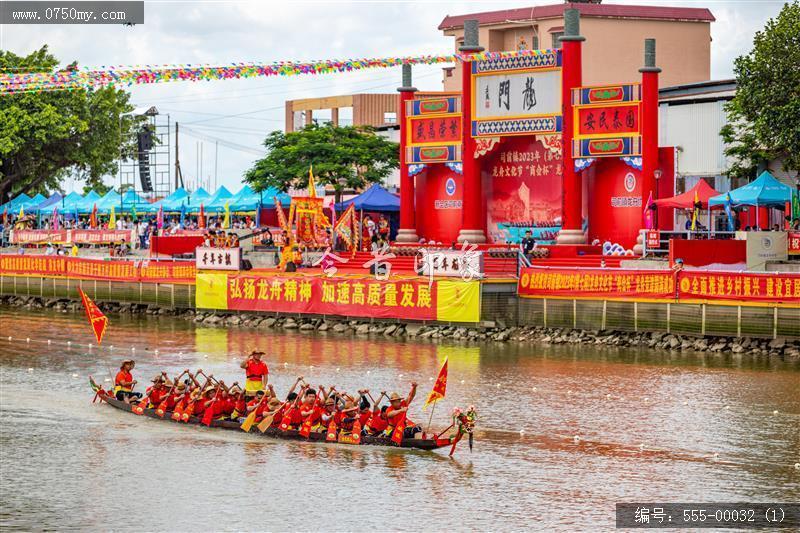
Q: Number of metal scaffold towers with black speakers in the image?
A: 1